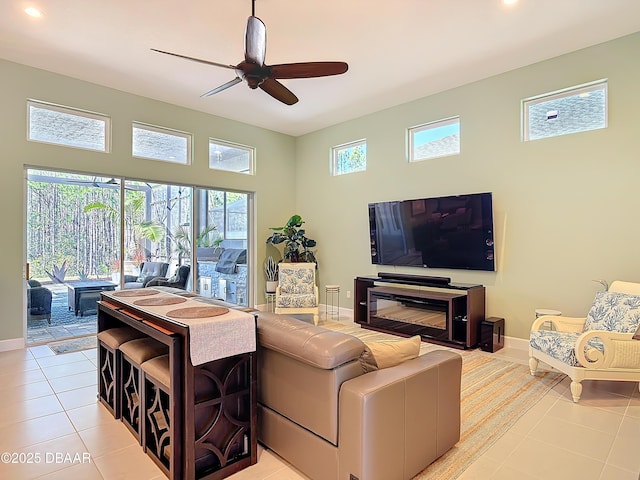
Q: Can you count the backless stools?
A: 3